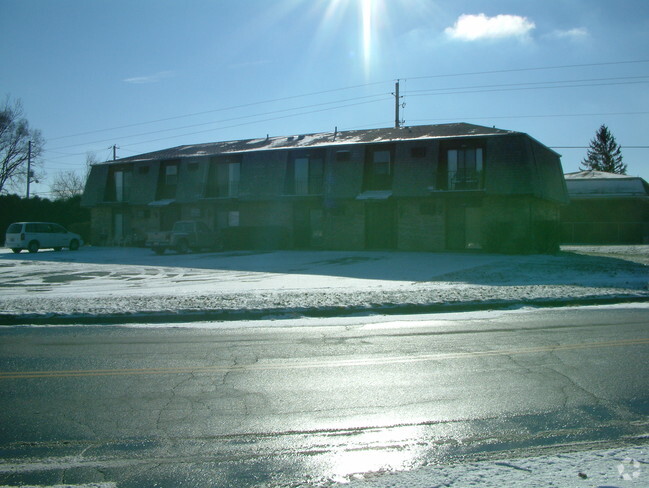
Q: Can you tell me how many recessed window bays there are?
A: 6